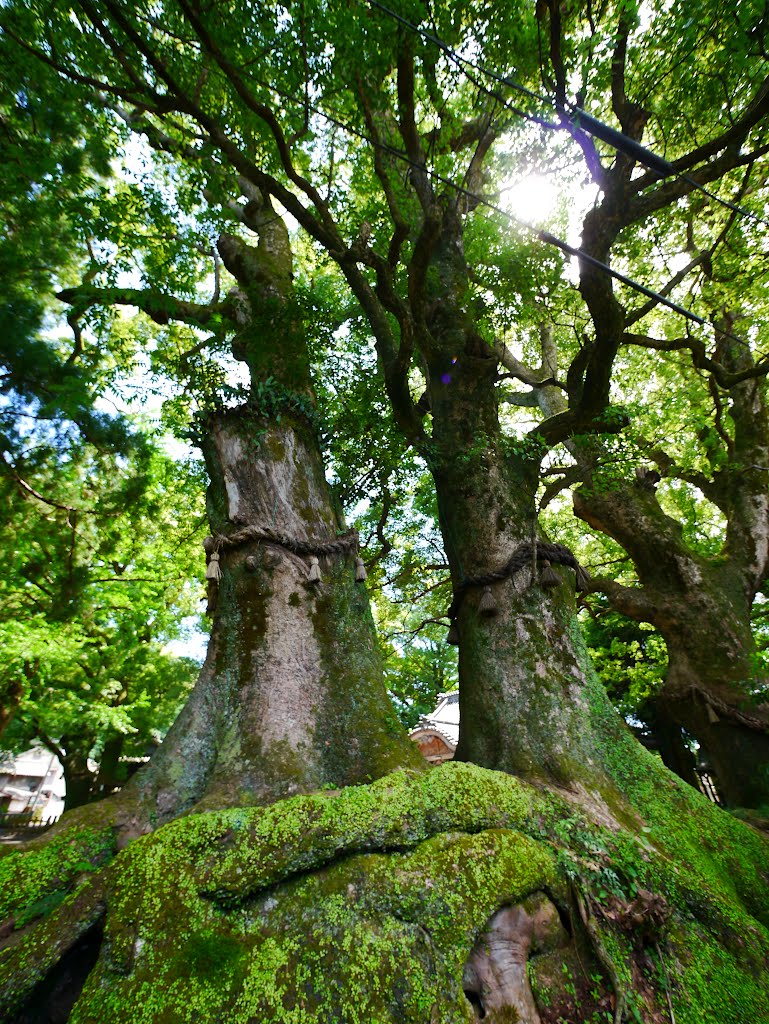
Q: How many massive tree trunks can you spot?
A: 3